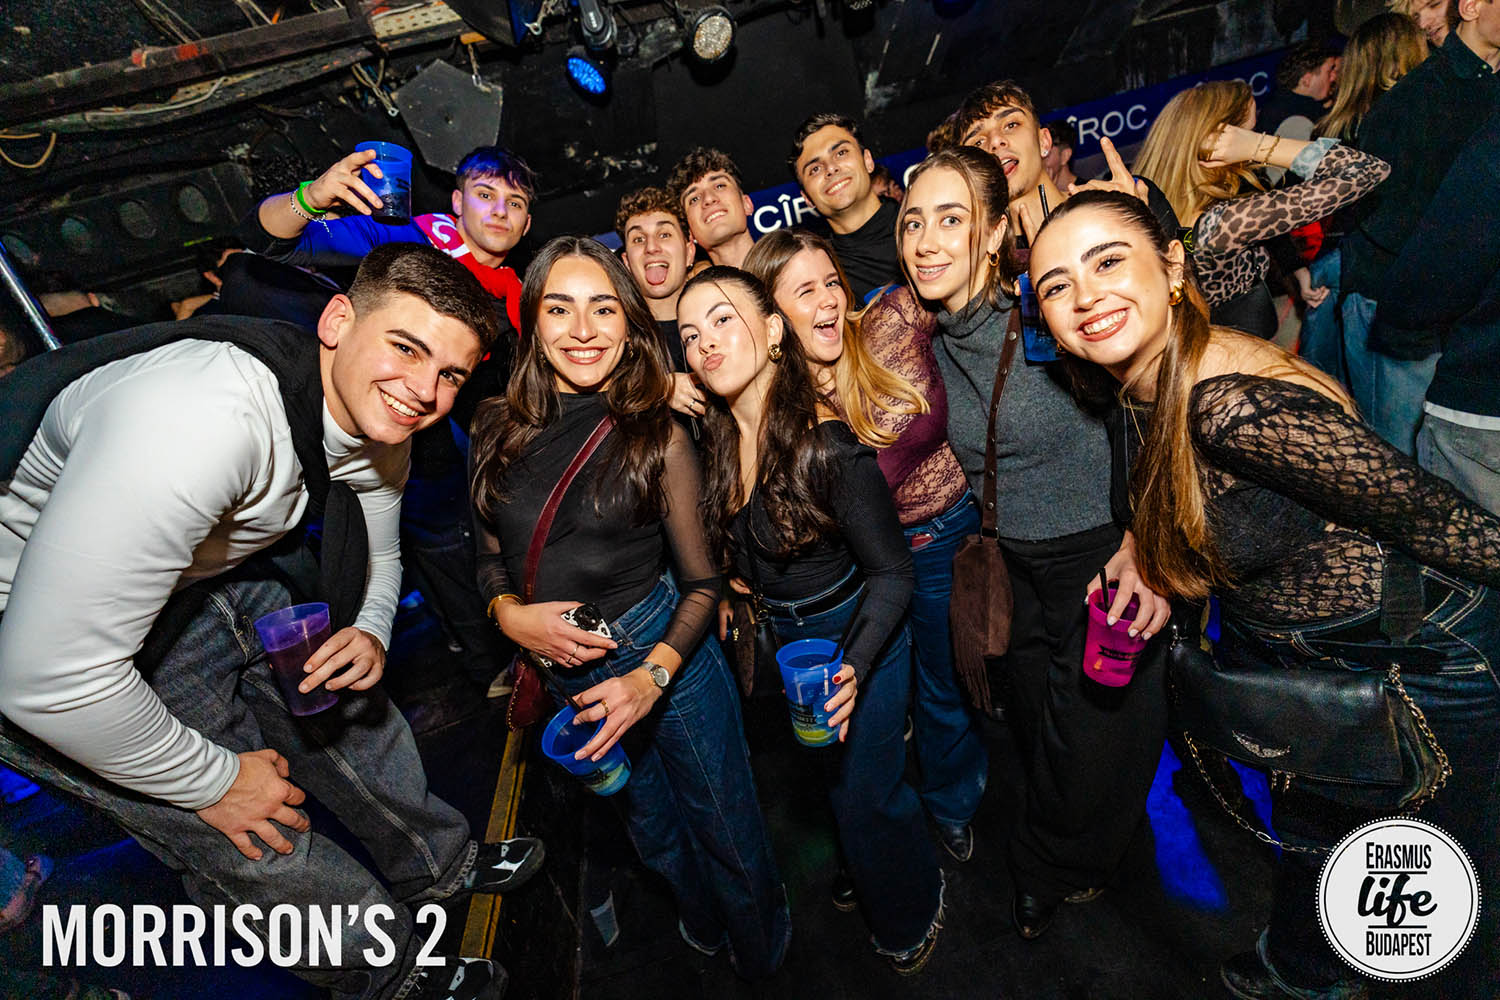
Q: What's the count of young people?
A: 11